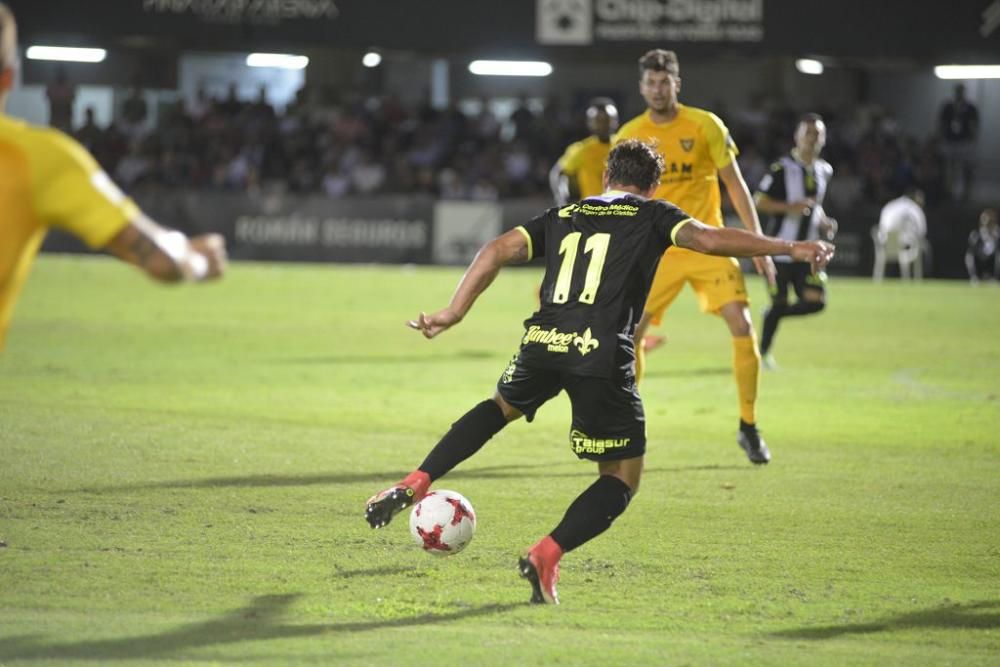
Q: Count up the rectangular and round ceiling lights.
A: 6